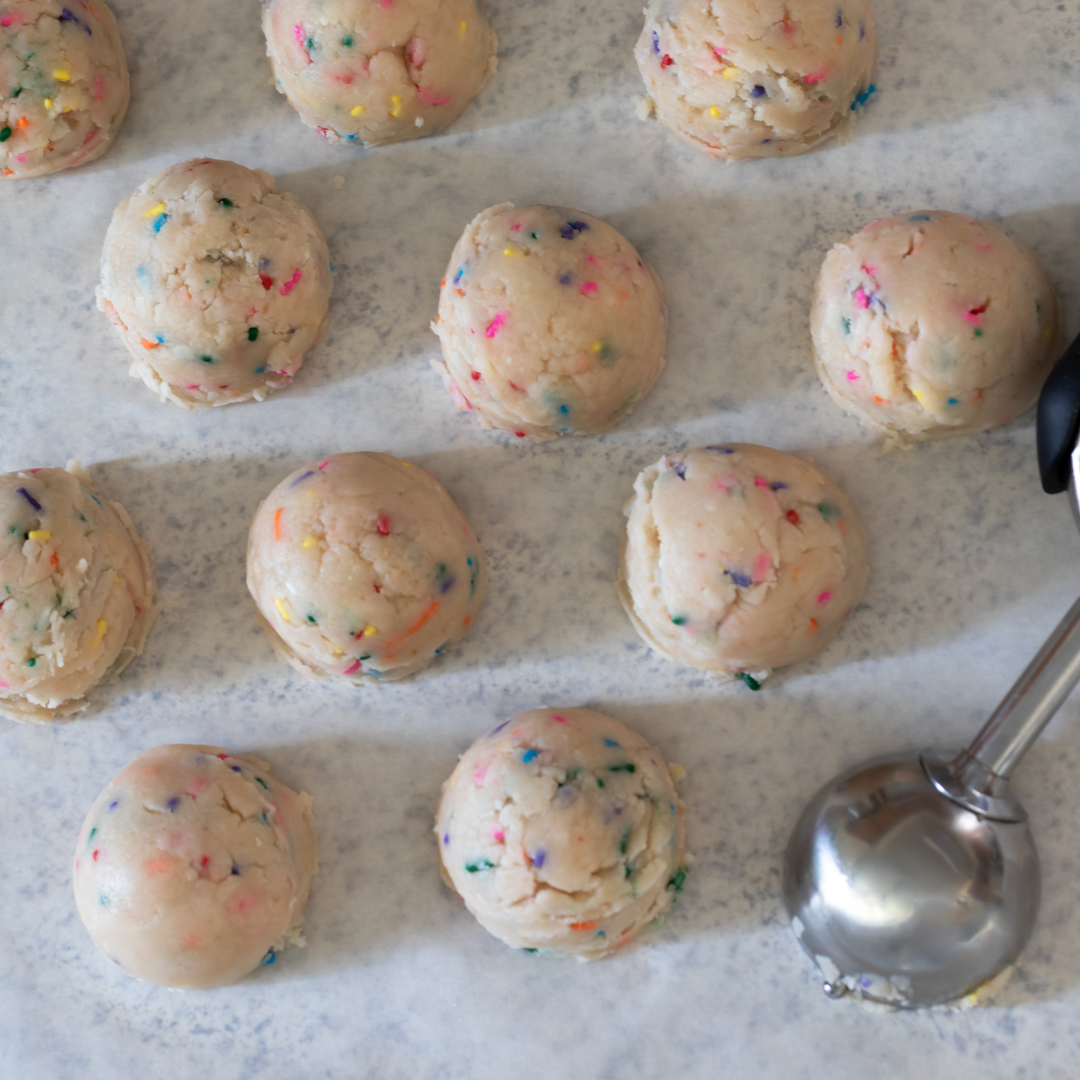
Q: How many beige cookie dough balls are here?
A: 11